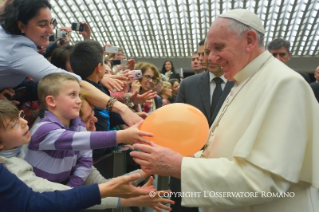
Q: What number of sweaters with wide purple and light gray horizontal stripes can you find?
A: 1